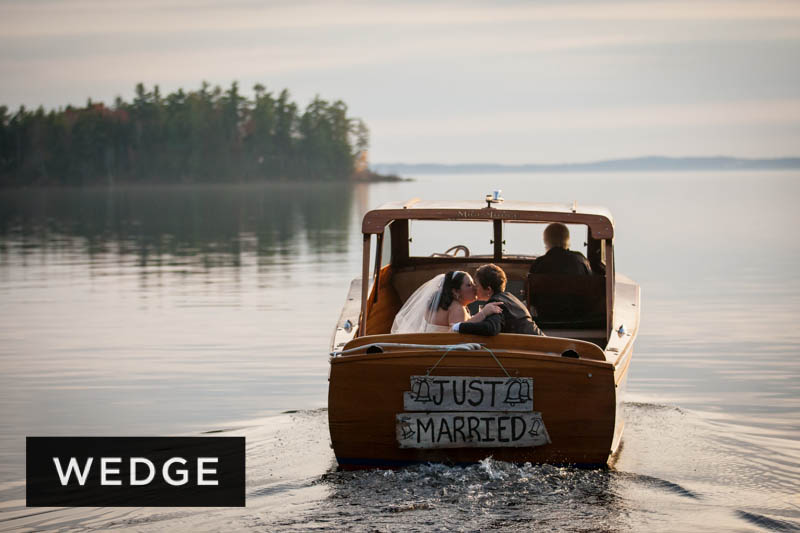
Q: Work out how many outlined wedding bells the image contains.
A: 6